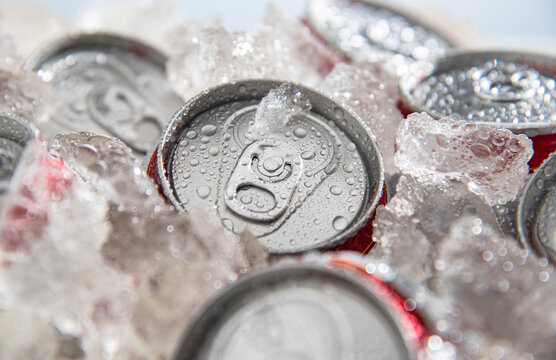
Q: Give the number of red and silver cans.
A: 7